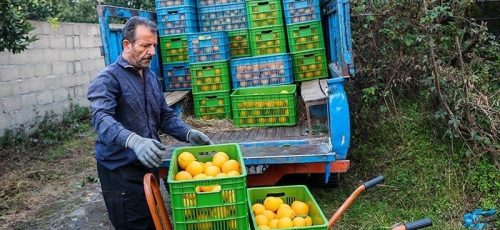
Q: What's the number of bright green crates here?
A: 11